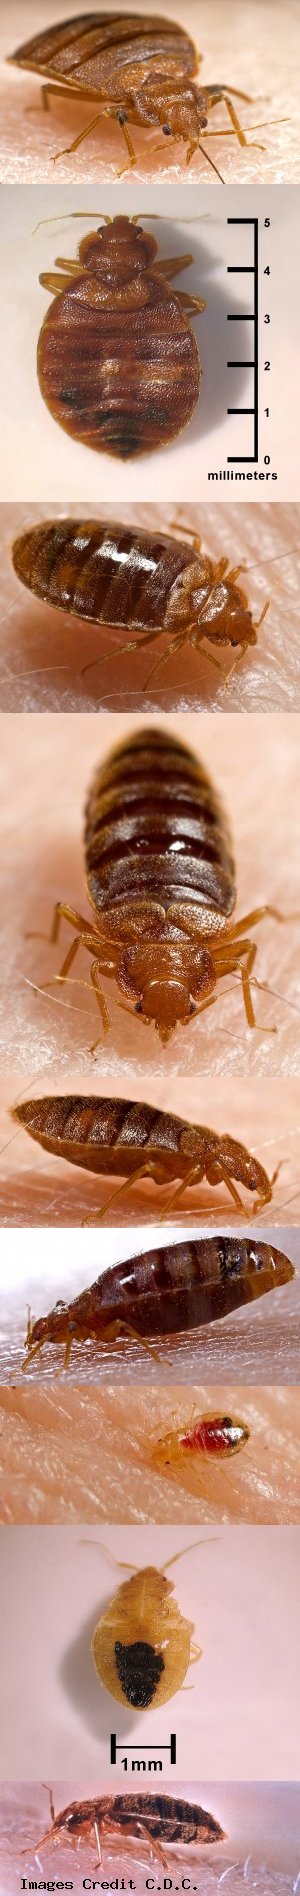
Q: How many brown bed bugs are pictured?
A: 7